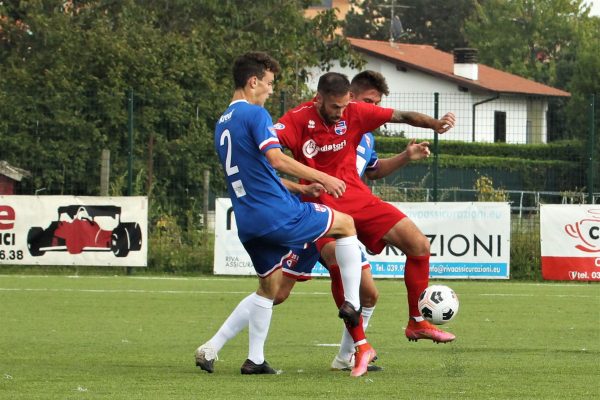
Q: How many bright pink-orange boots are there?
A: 2